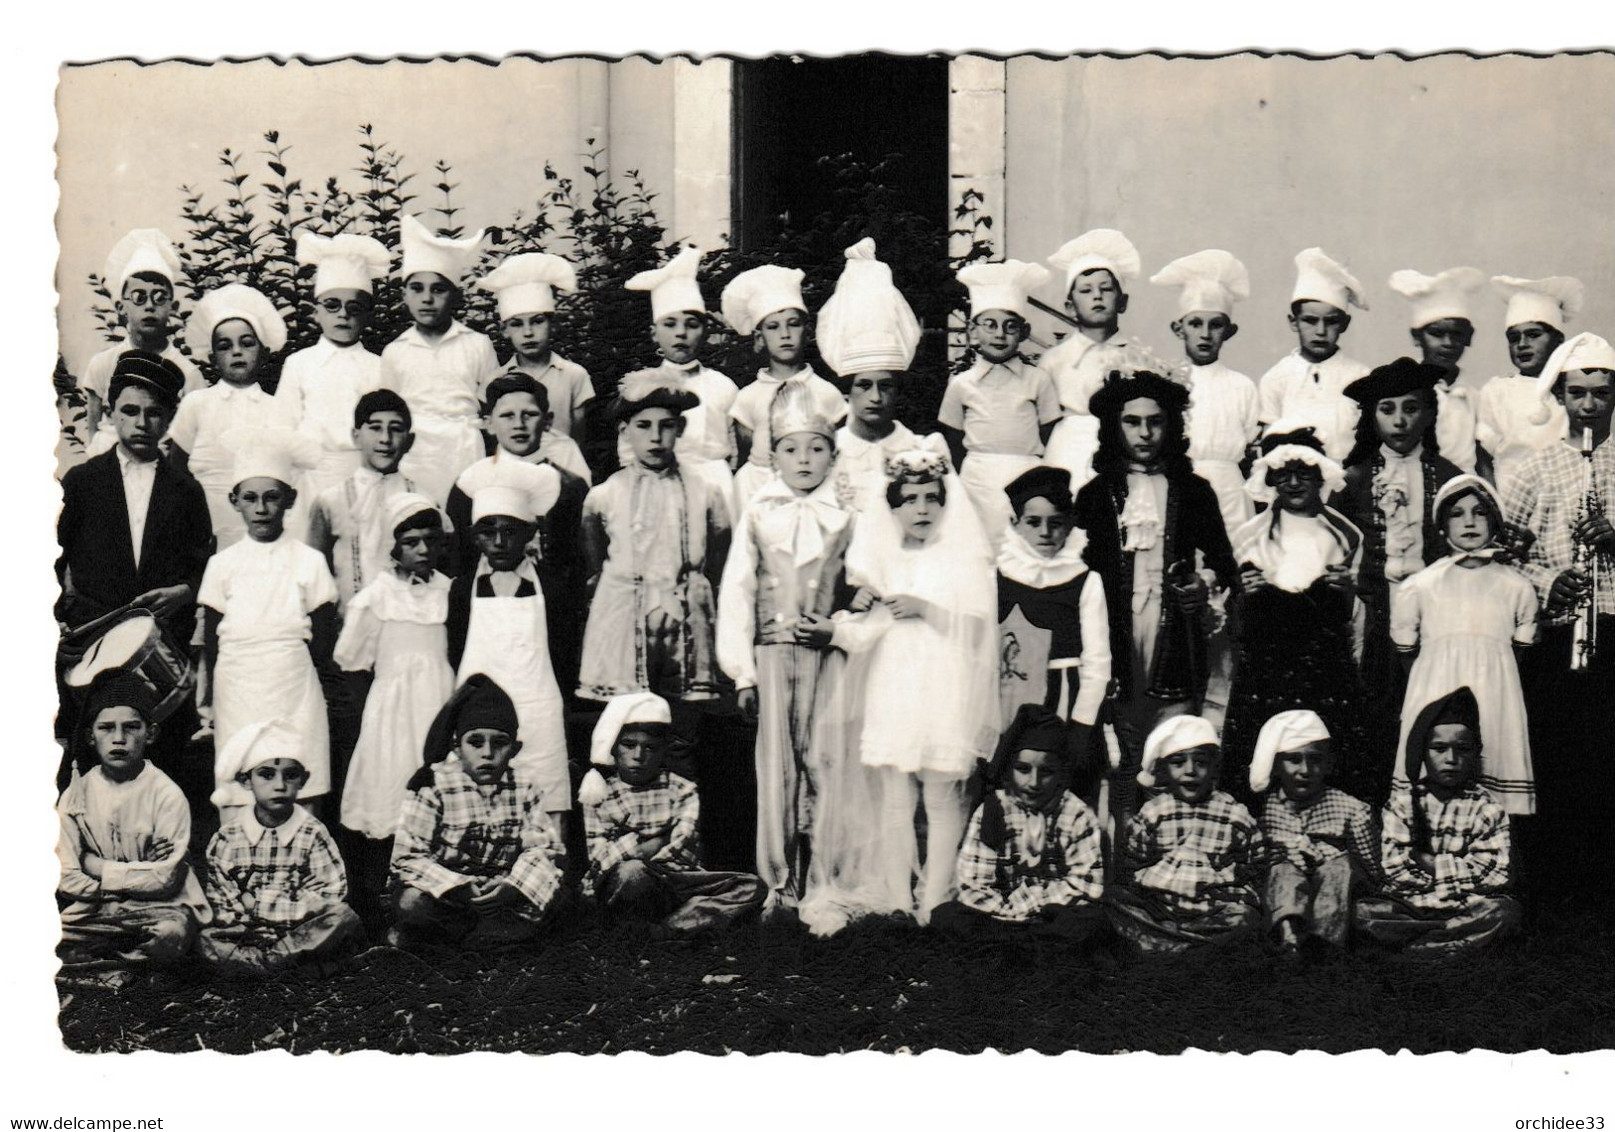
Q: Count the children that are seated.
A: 8